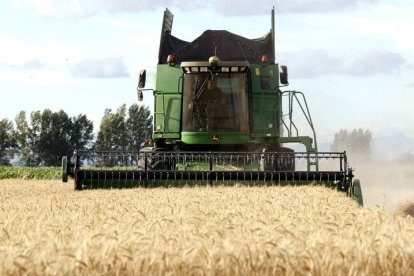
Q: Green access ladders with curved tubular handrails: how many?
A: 1